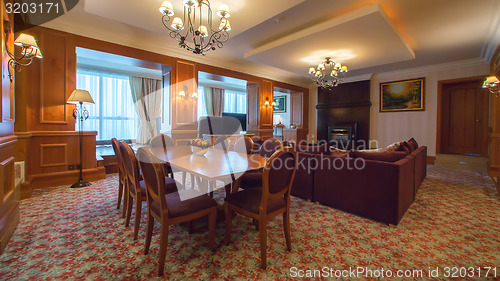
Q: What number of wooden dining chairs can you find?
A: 8